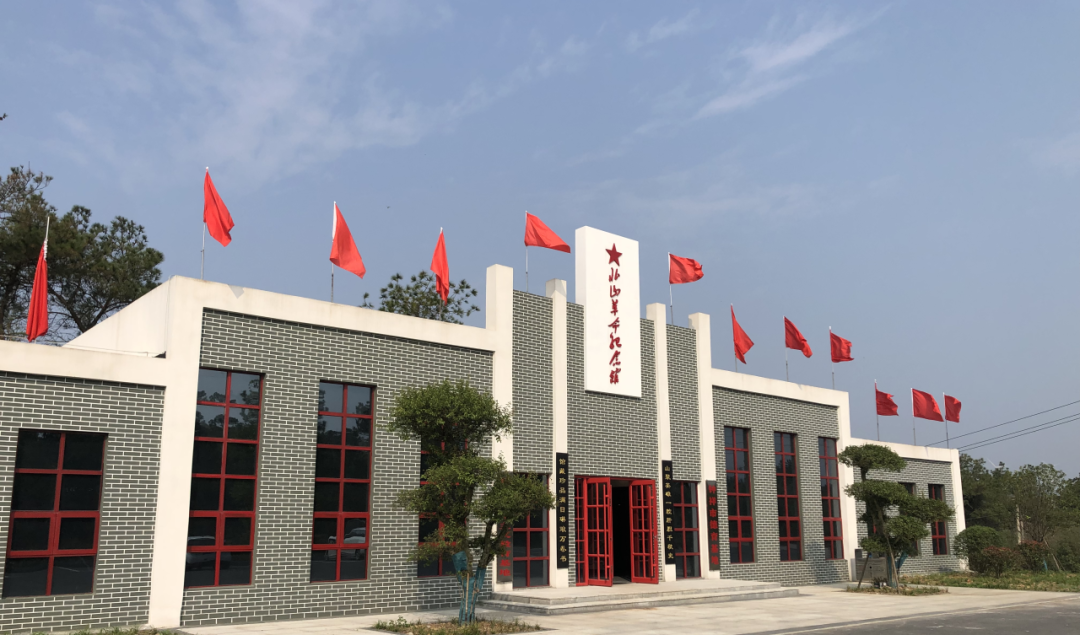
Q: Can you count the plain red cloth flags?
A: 12